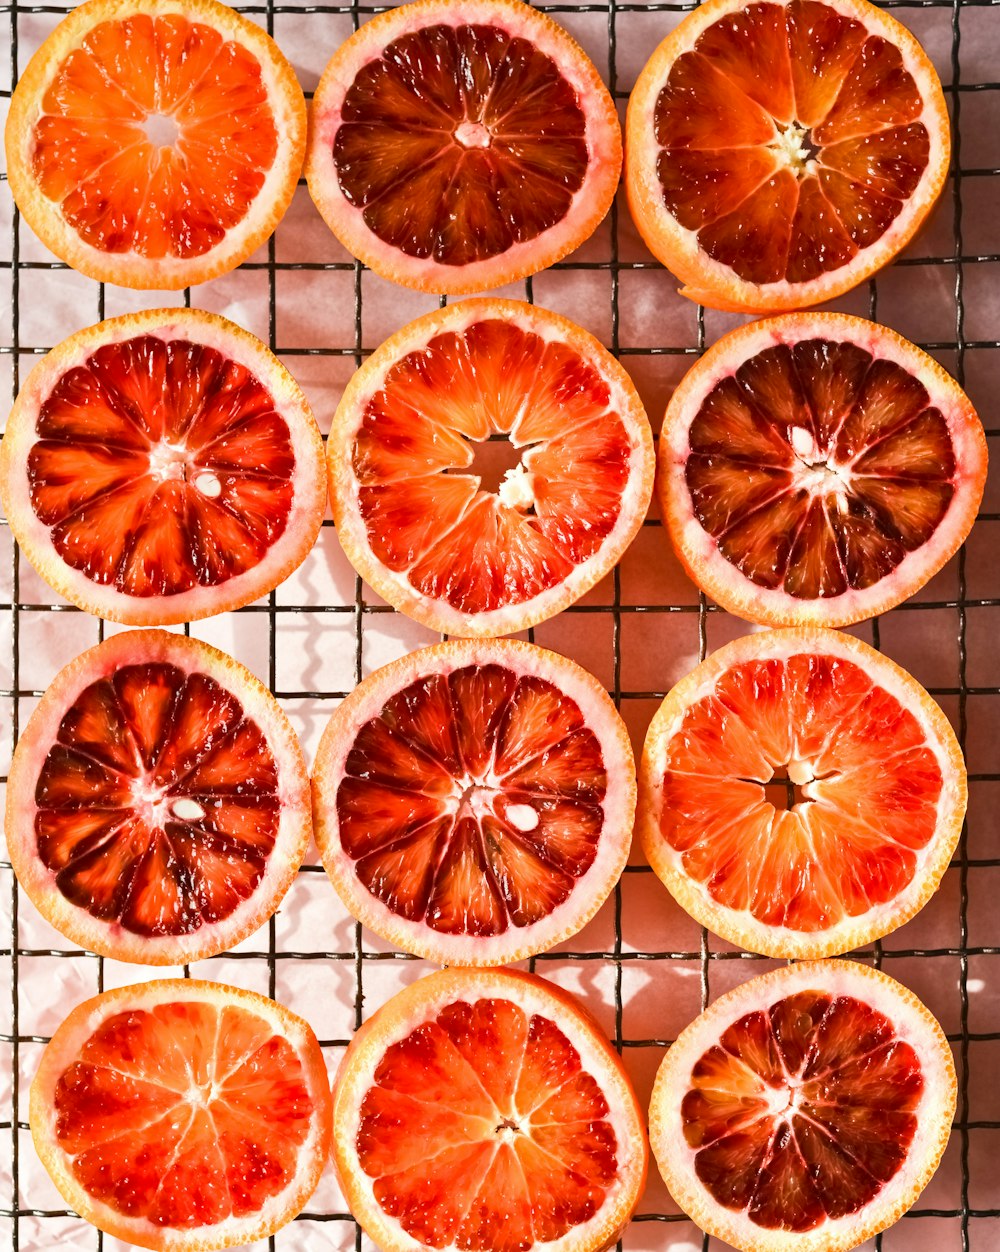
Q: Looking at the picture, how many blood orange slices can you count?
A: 12